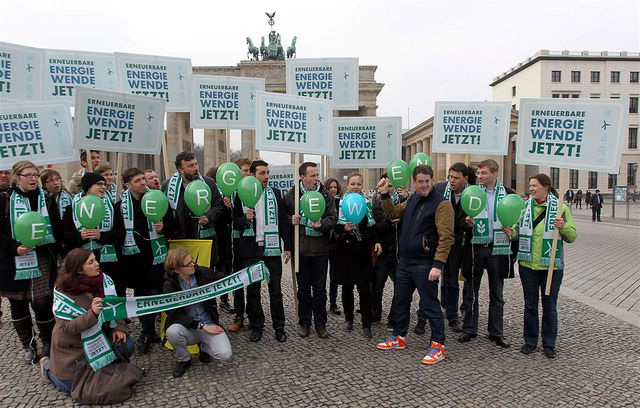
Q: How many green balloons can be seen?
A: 11